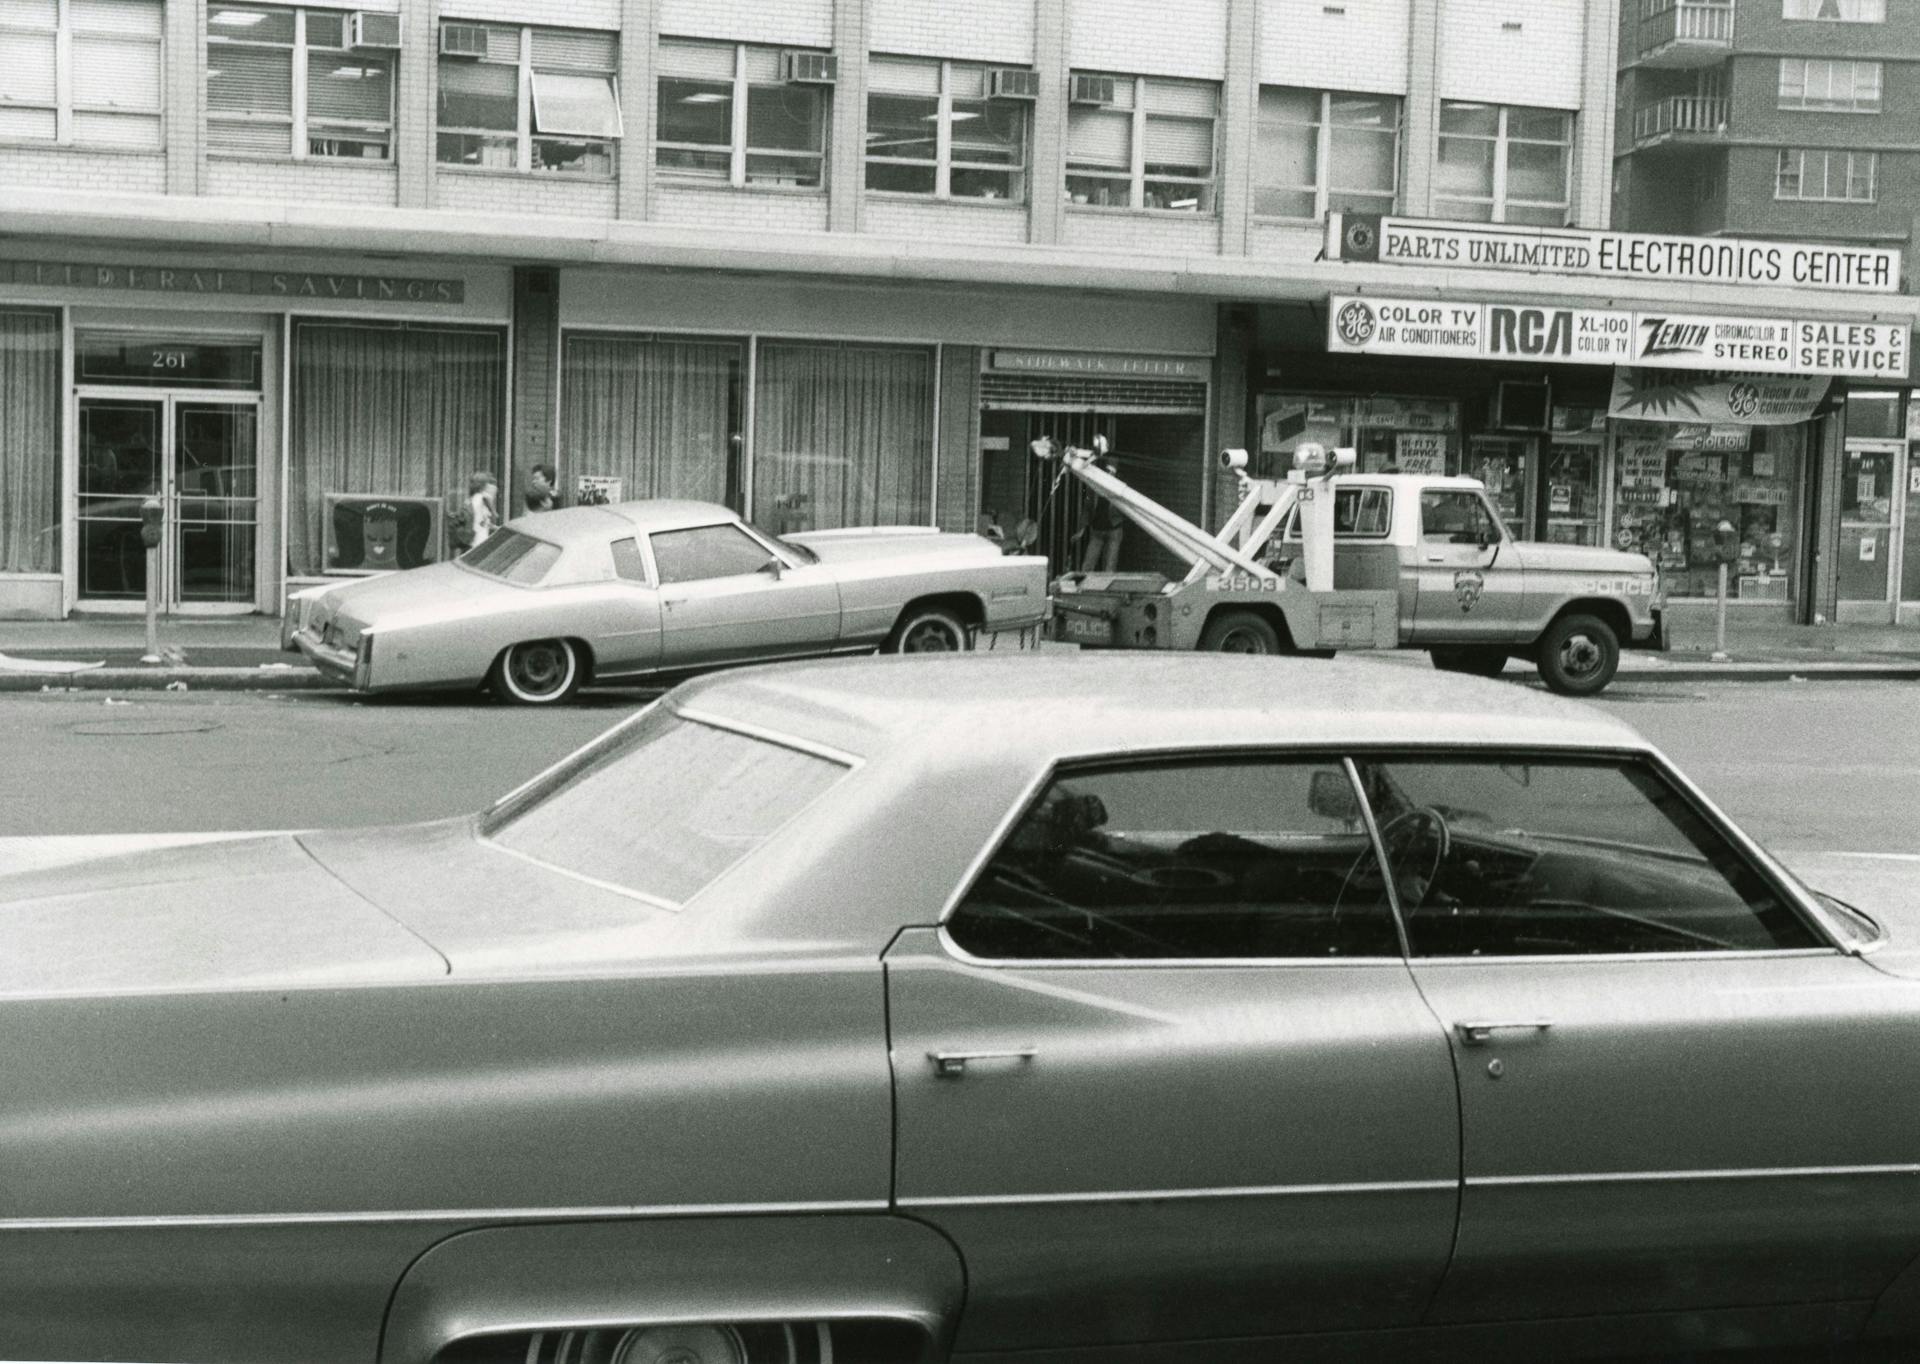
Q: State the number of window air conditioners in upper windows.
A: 5